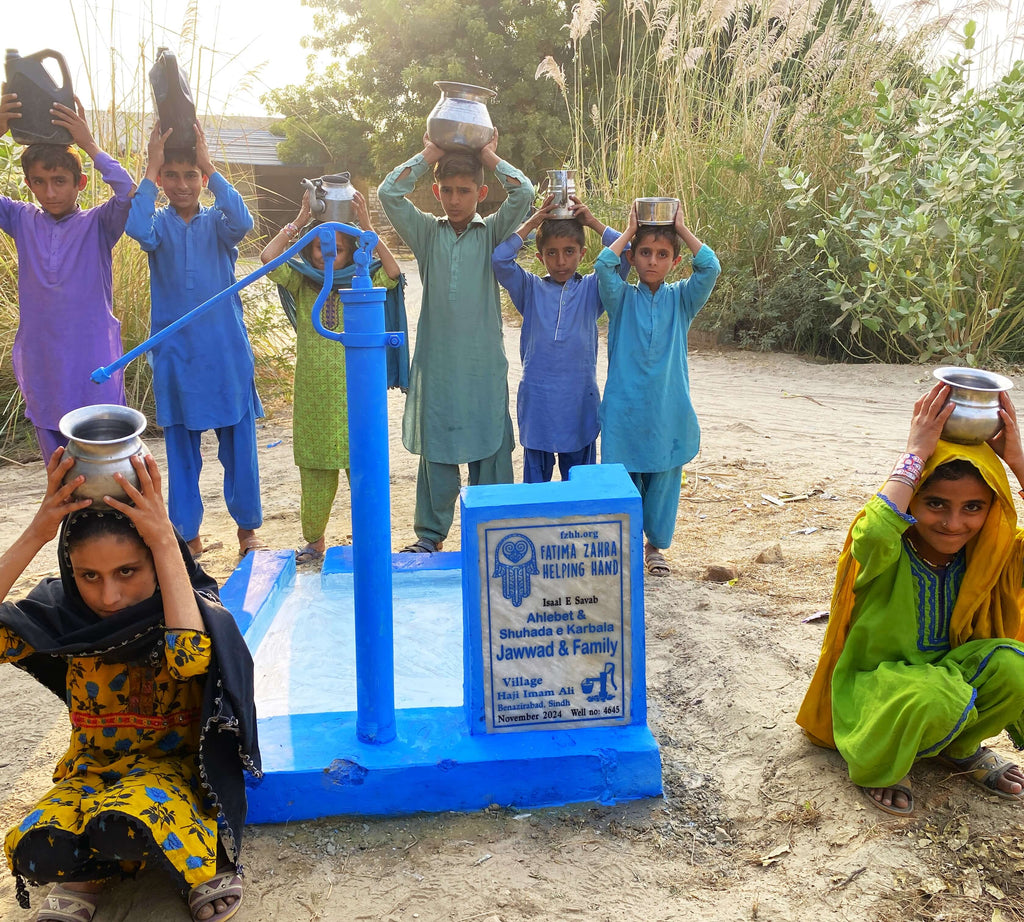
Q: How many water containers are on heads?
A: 8